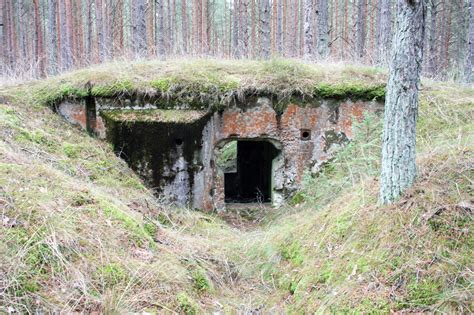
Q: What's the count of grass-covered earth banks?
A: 2